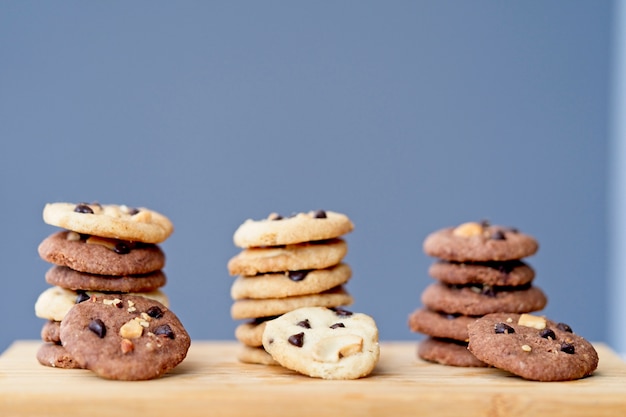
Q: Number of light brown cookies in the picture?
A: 9